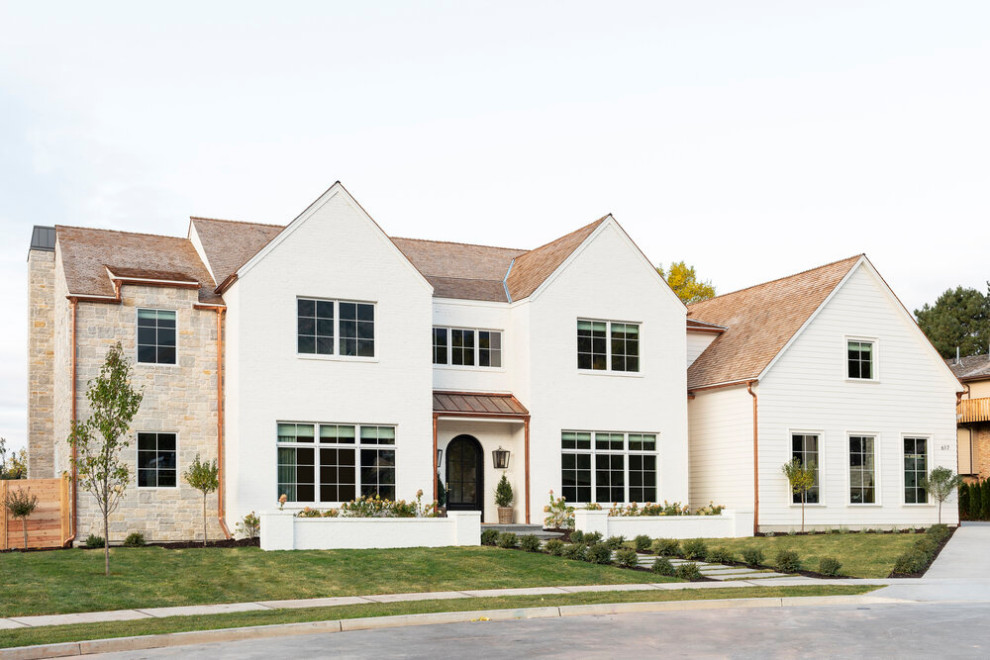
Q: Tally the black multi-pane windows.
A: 11